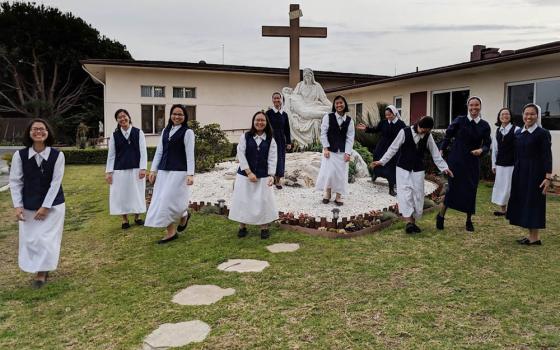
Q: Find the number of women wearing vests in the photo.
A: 7